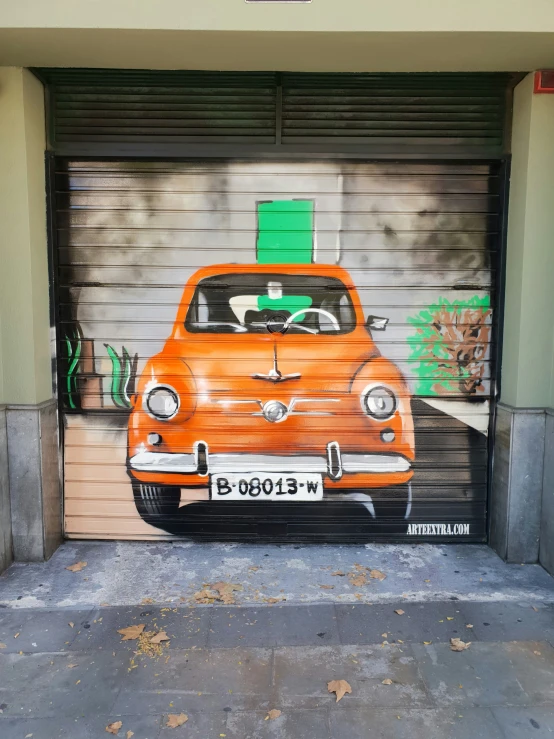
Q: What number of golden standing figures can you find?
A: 0